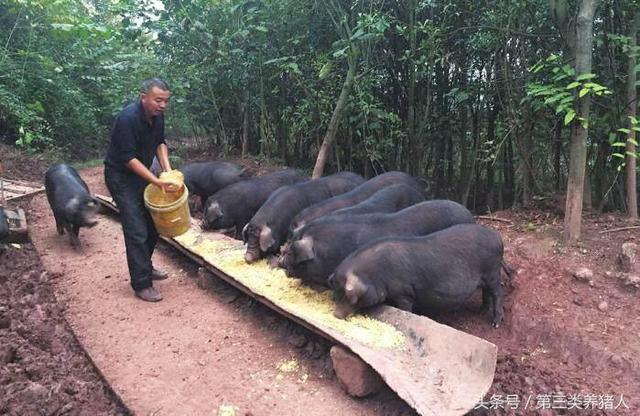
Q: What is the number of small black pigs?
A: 8